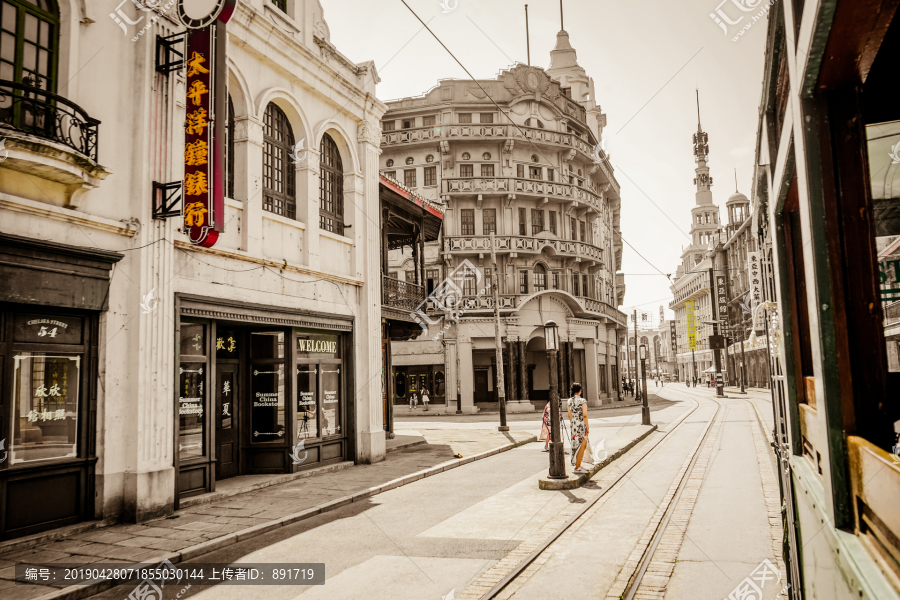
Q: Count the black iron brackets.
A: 2